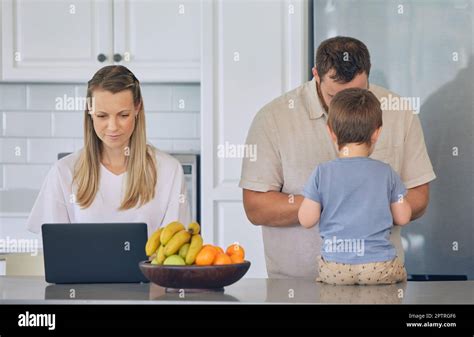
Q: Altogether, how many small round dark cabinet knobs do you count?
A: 2